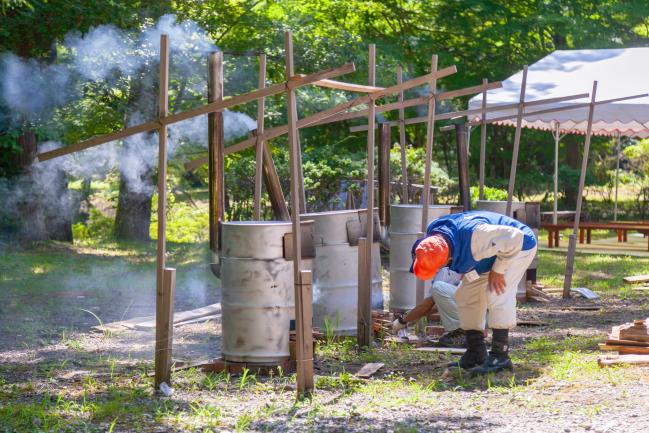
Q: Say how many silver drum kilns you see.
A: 4